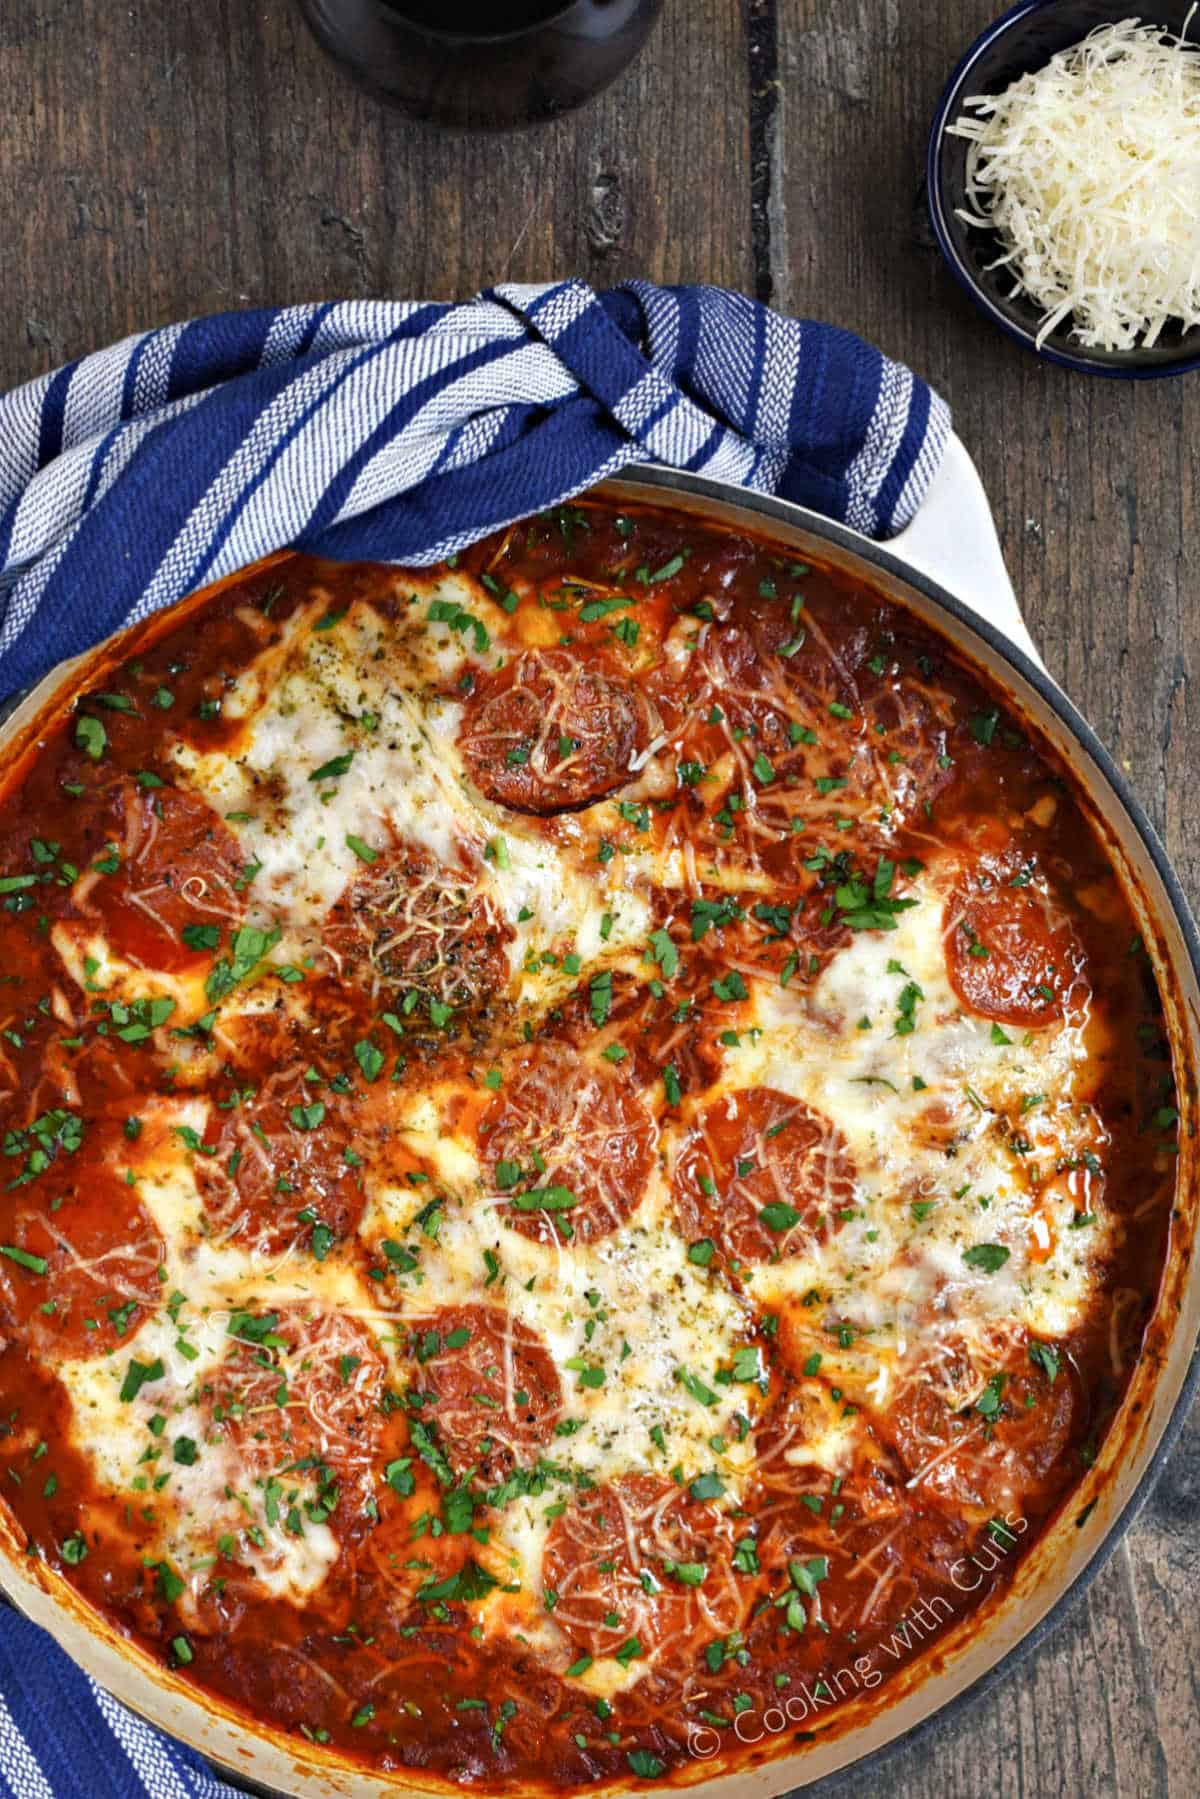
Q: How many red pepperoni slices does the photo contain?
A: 12